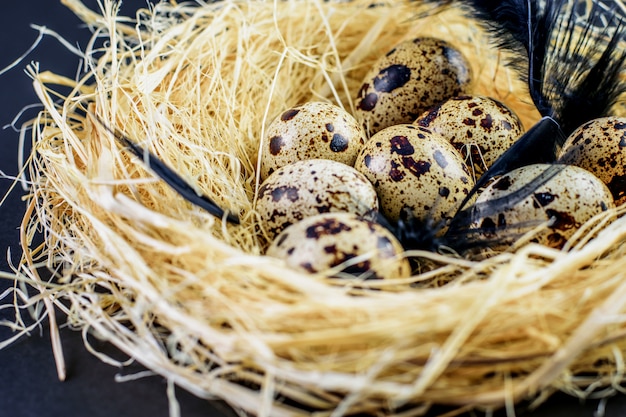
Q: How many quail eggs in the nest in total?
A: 8